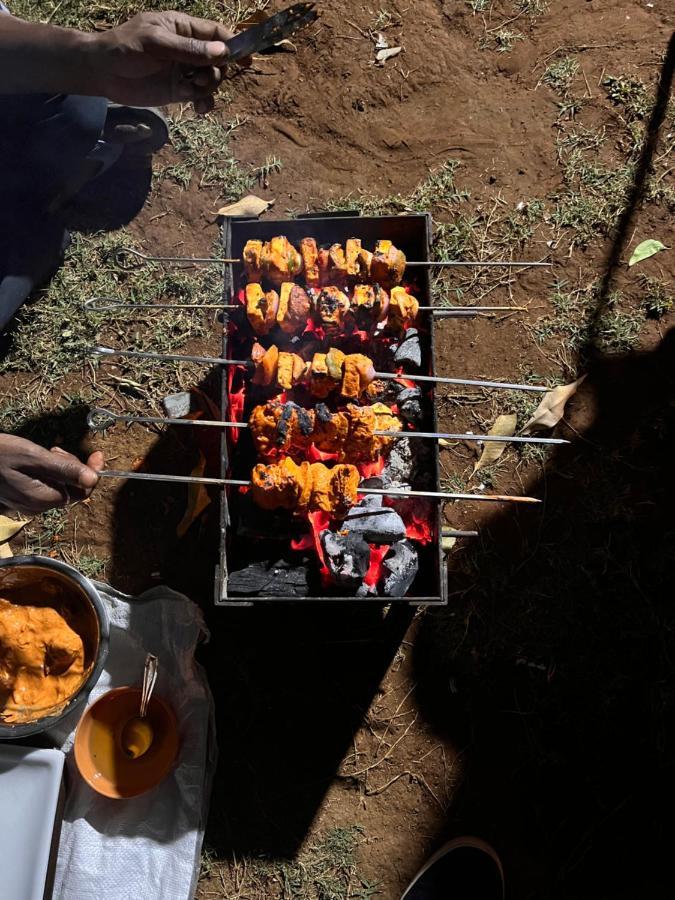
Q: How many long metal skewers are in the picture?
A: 5